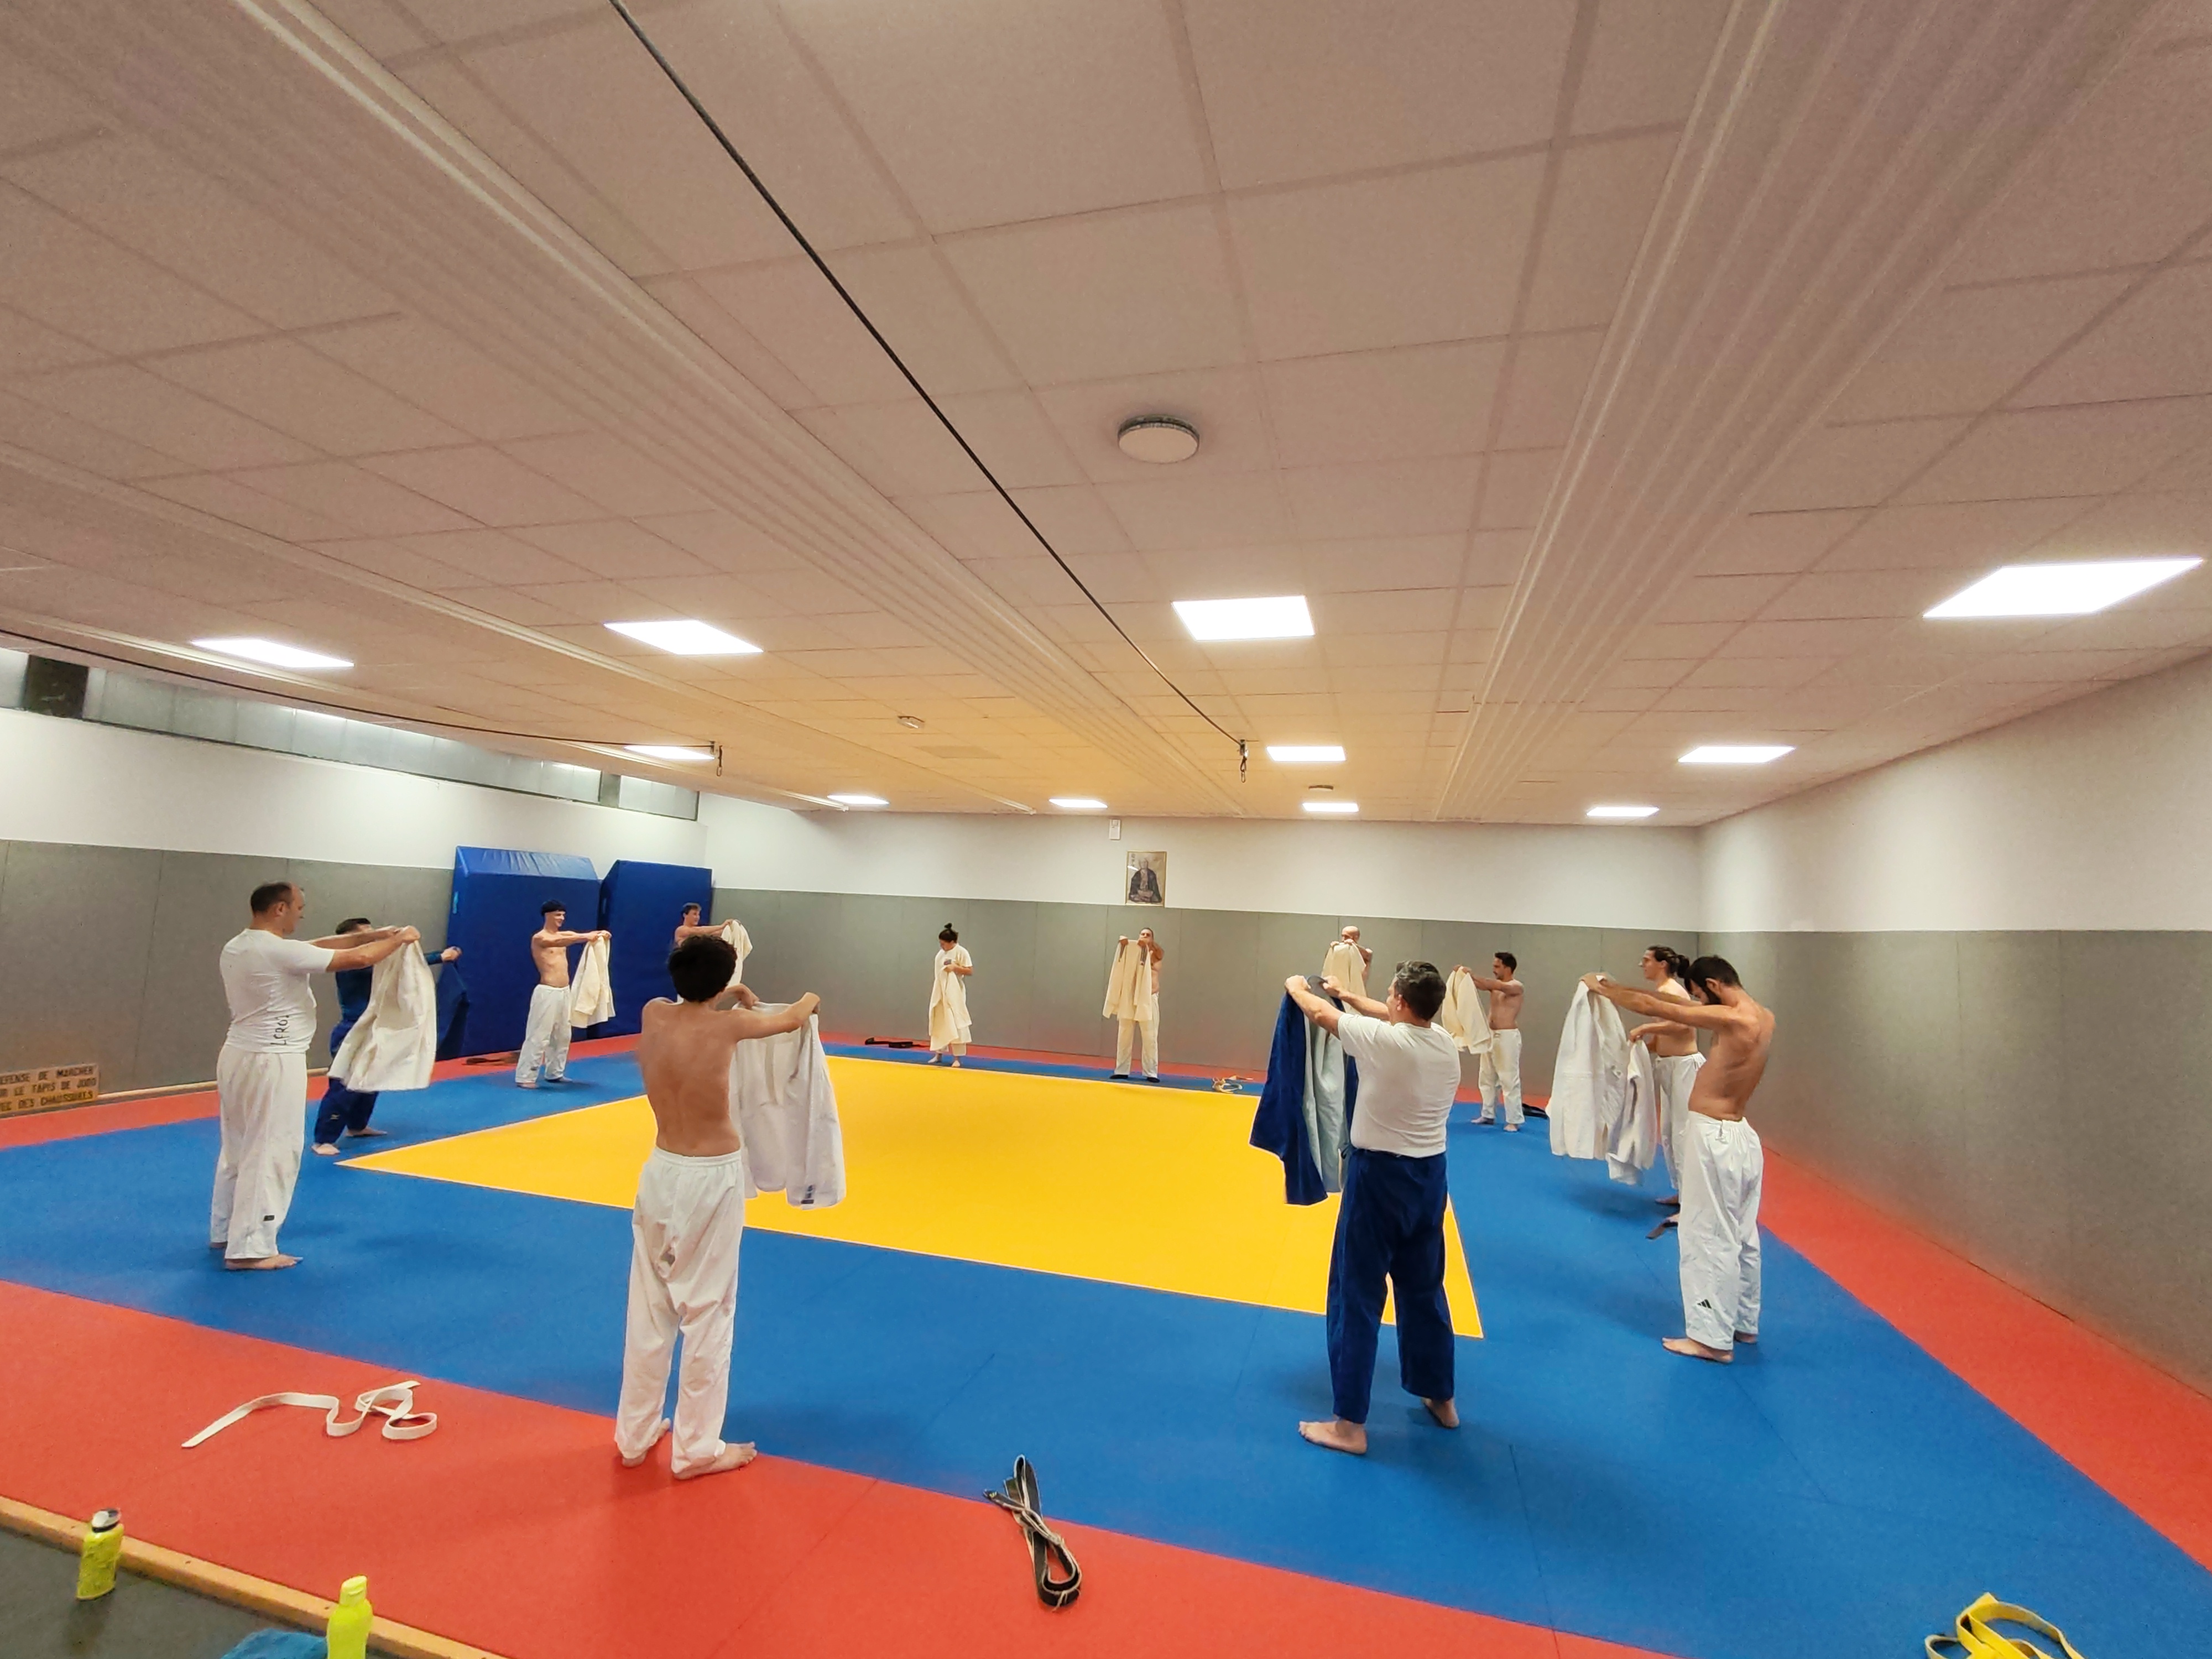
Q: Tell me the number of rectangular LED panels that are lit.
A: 11